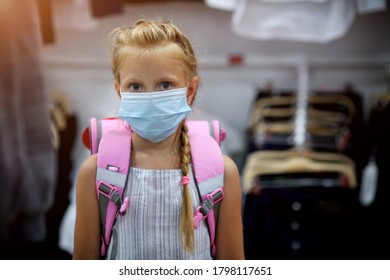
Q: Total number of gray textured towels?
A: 0